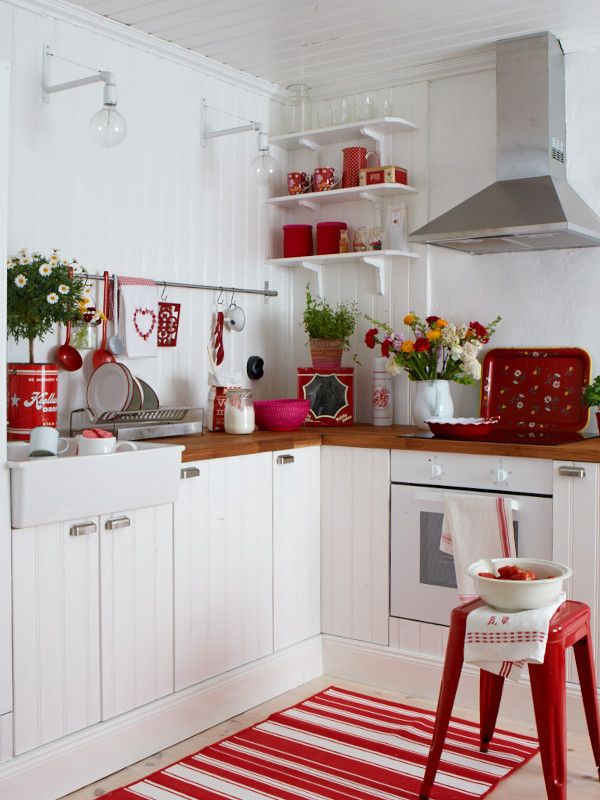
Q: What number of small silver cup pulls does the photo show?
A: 5